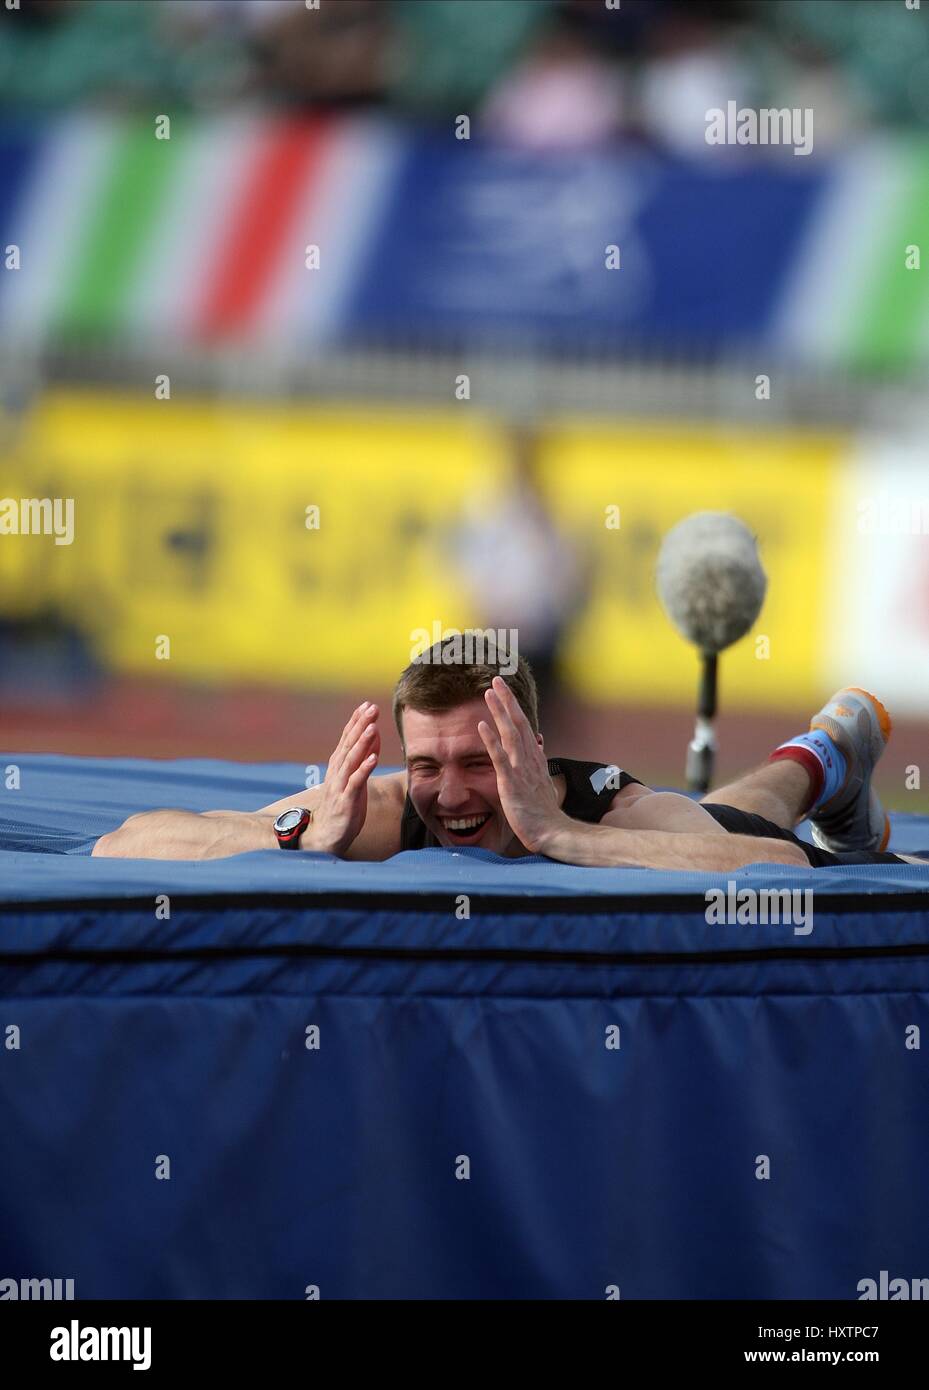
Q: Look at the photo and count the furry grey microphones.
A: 1